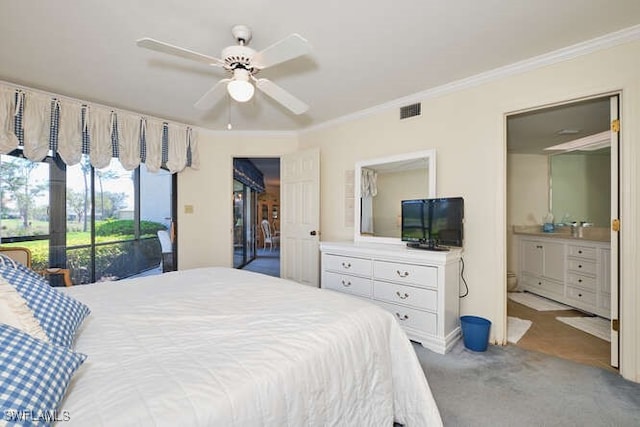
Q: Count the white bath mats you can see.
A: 3